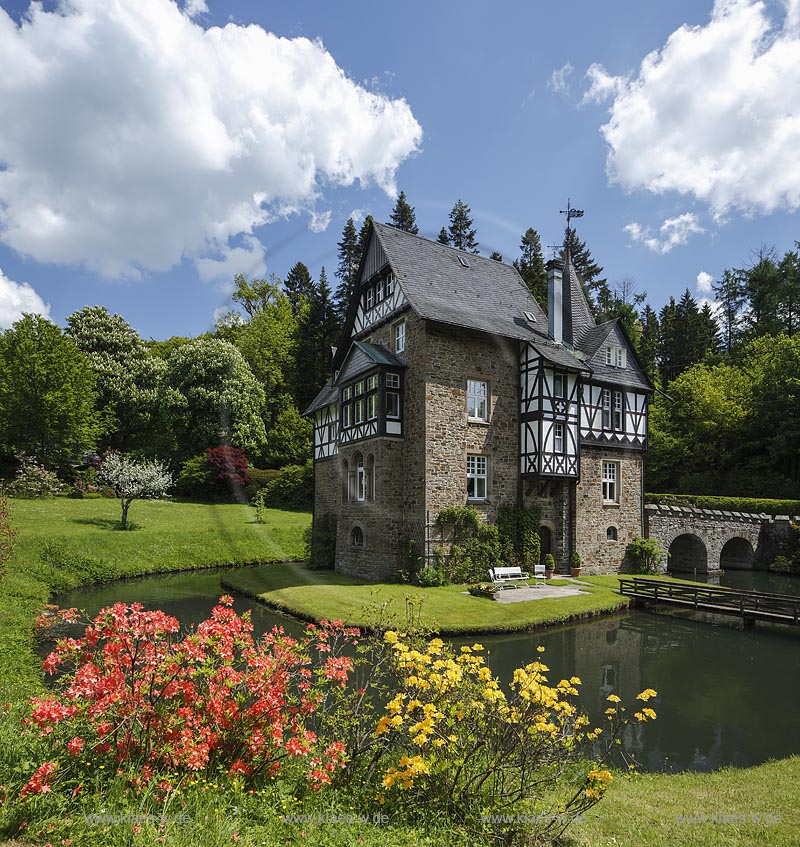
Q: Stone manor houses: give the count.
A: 1